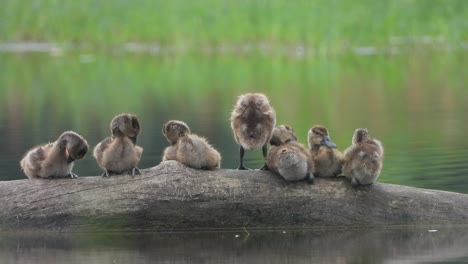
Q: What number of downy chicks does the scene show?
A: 7